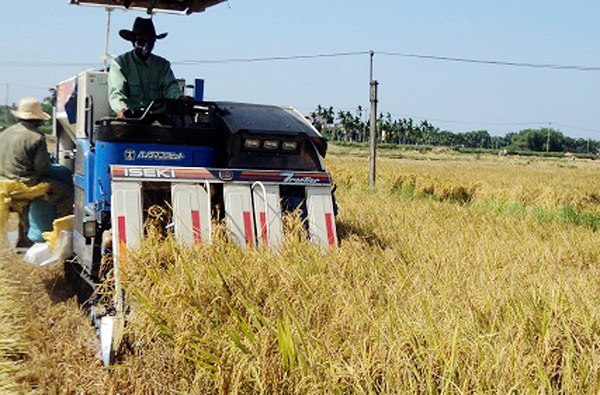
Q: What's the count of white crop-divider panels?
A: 5